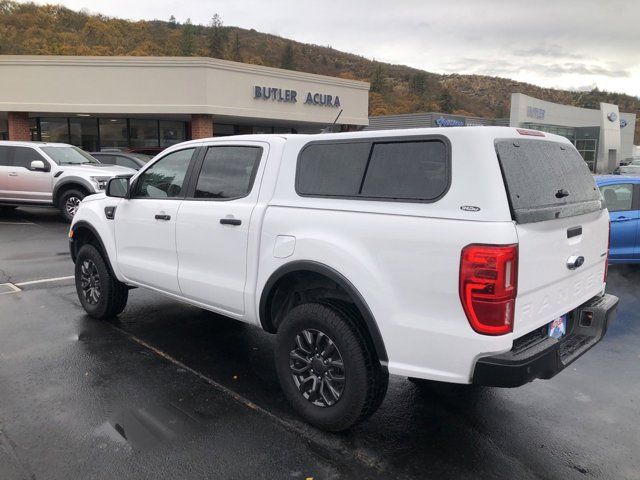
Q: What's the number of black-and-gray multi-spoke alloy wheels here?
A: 2